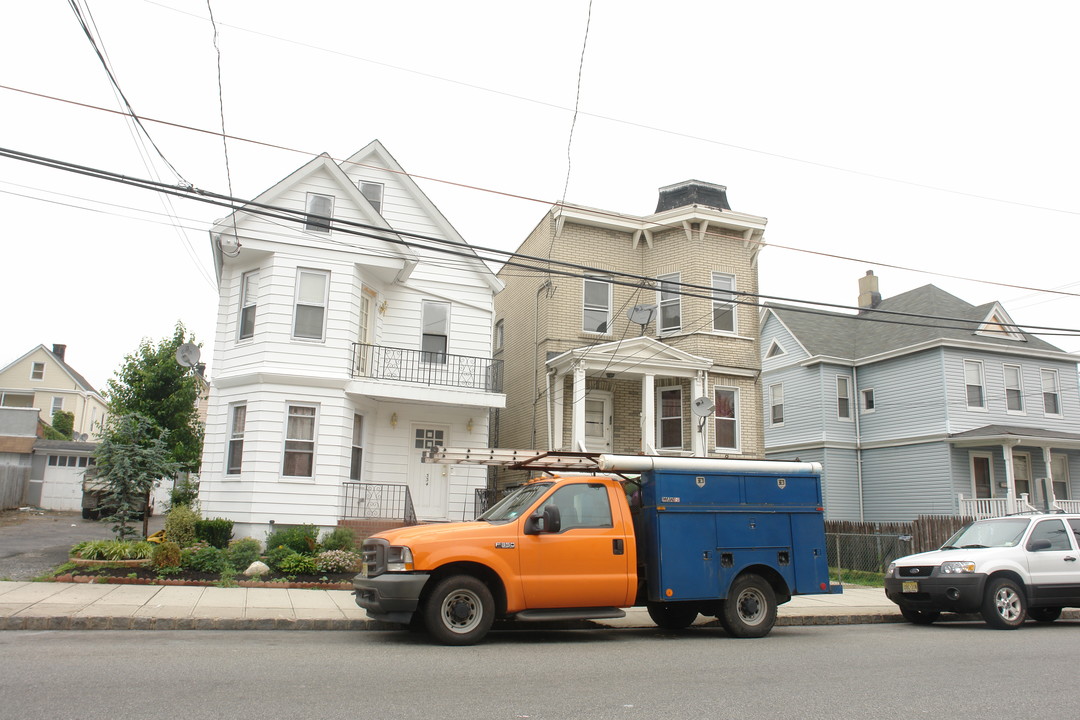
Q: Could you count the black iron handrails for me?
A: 3